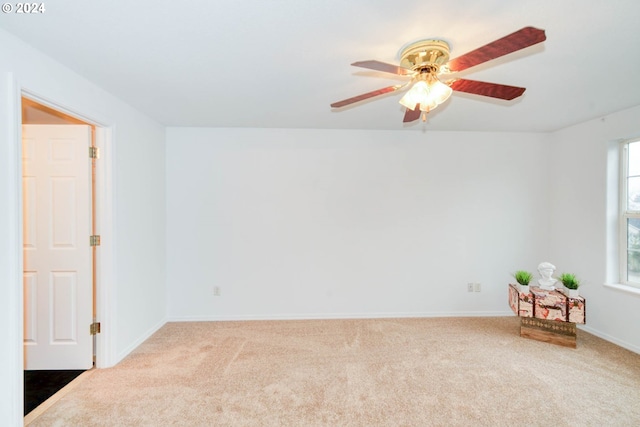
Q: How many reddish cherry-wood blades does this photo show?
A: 5